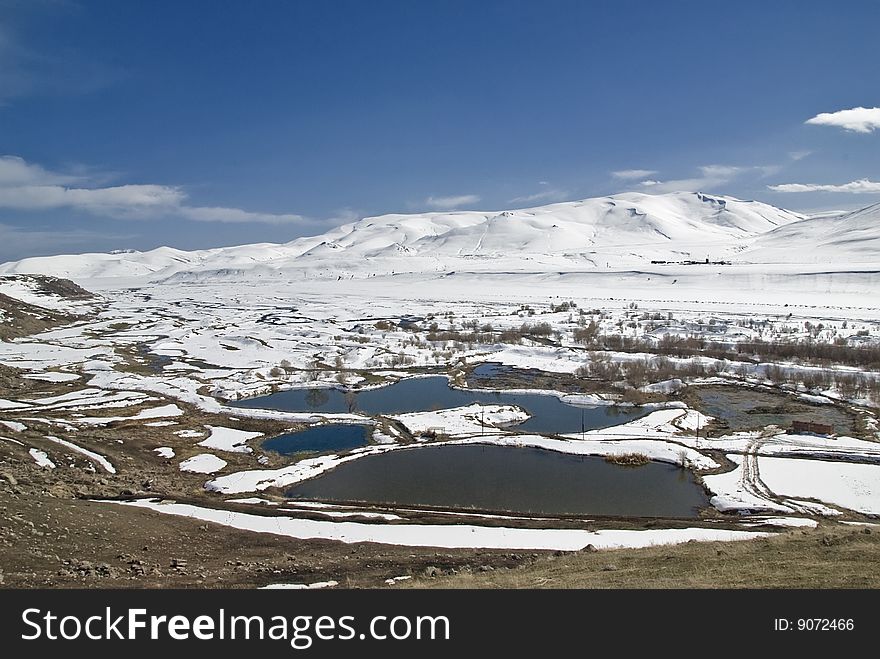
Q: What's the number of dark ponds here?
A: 3